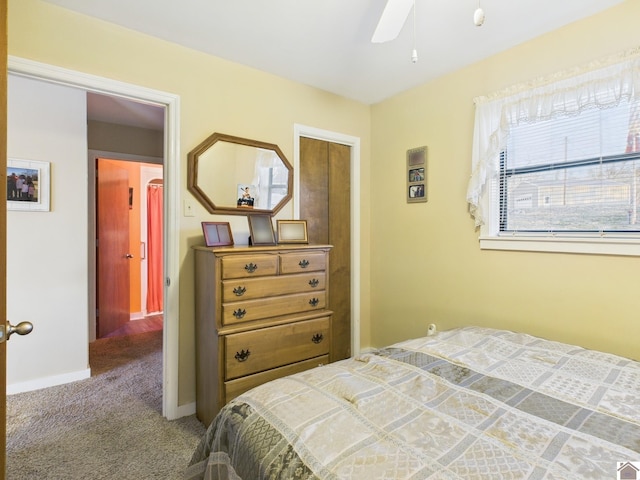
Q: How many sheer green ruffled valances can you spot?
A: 0